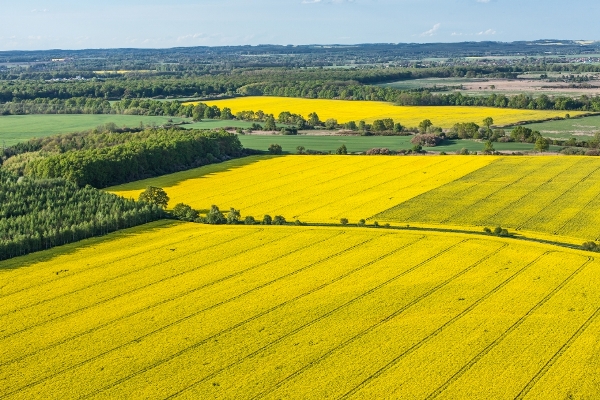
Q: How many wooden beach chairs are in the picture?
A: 0